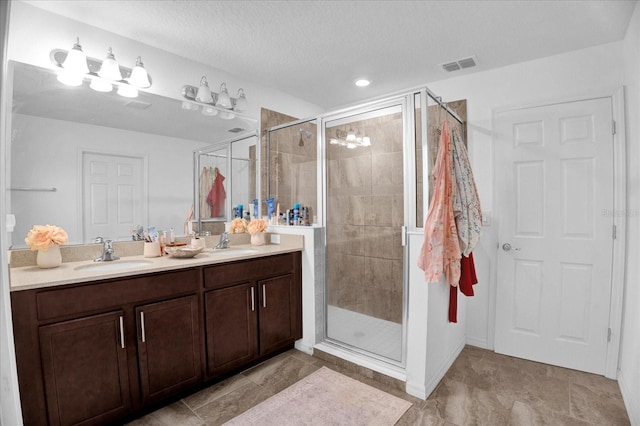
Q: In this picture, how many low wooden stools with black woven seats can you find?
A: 0